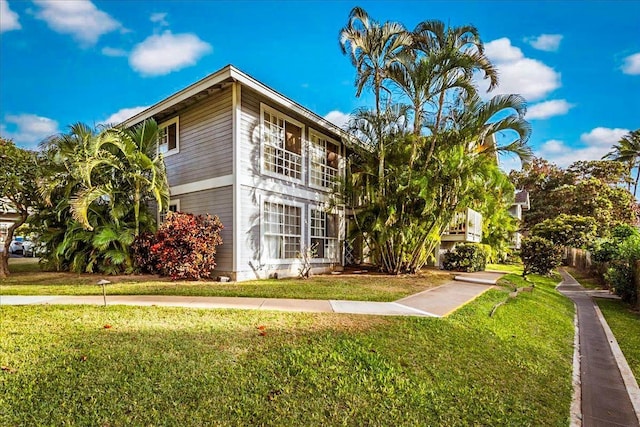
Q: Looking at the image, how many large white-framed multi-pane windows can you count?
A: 4